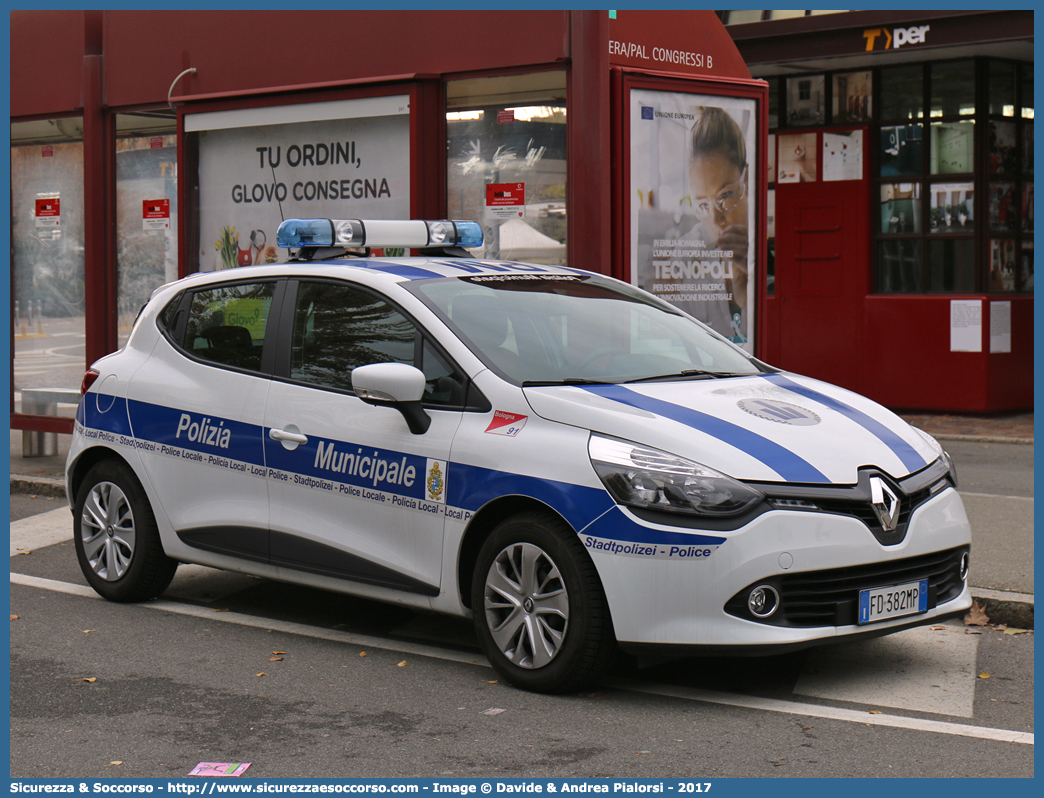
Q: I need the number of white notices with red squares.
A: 3